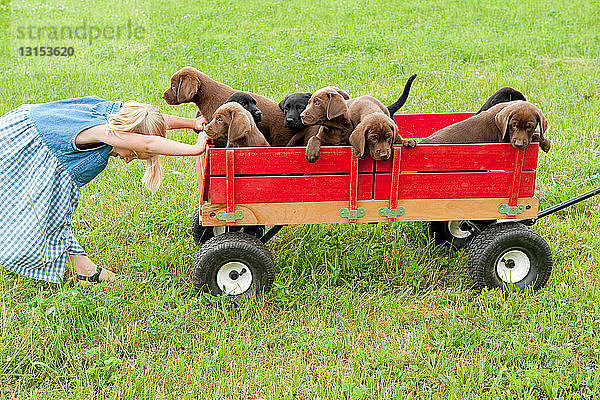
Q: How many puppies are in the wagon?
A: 8